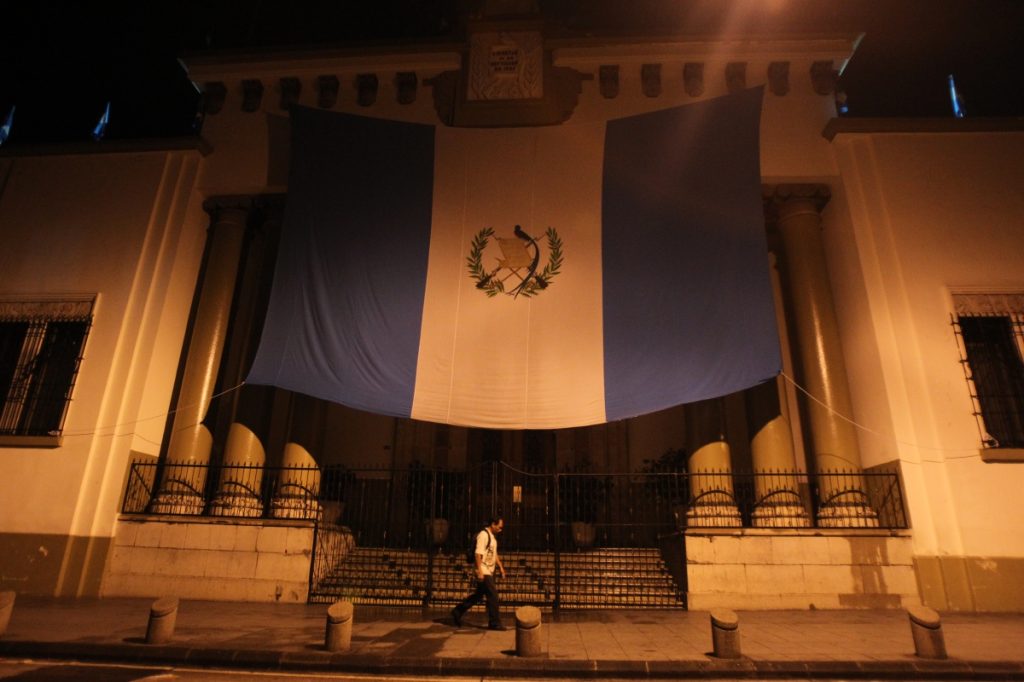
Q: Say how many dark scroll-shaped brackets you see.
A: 12